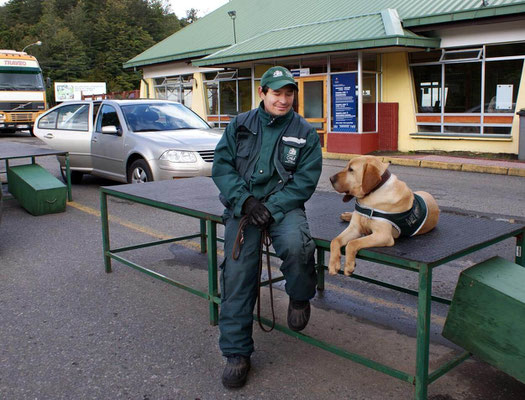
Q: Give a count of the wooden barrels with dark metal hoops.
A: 0